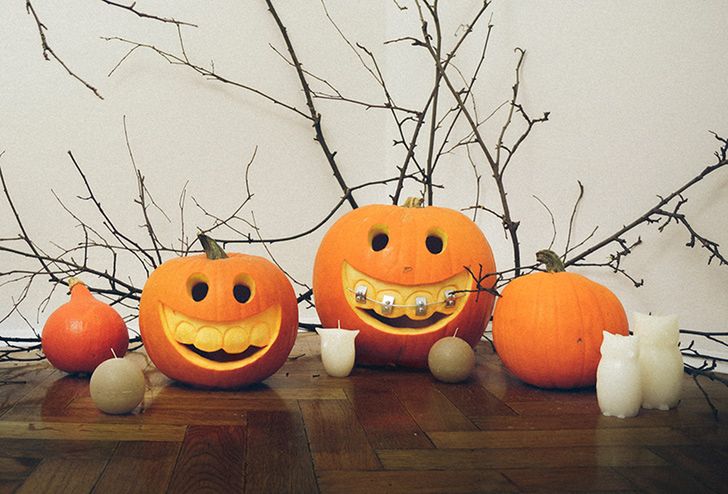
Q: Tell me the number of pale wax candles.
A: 5